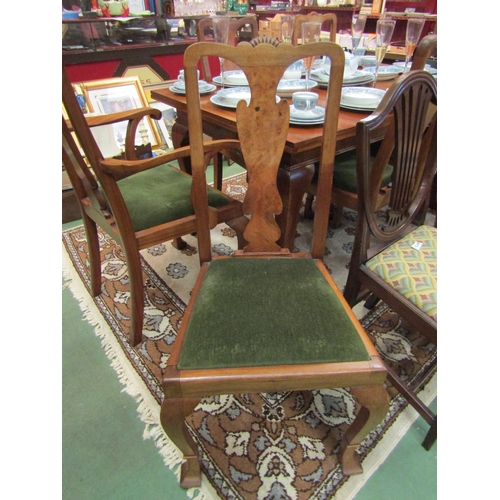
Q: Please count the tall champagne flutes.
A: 6